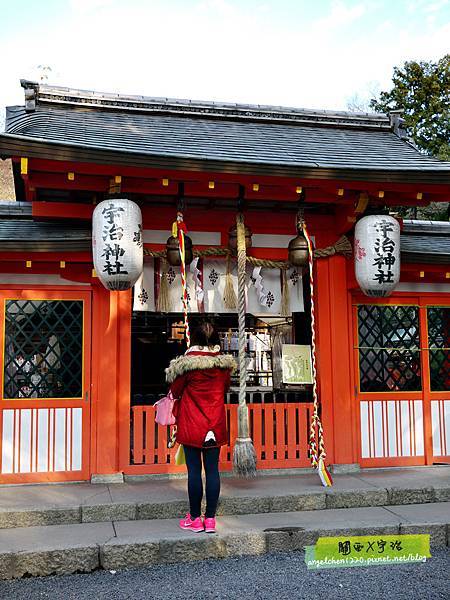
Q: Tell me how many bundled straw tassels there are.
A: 3